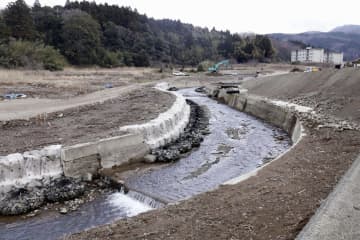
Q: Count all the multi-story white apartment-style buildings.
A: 2